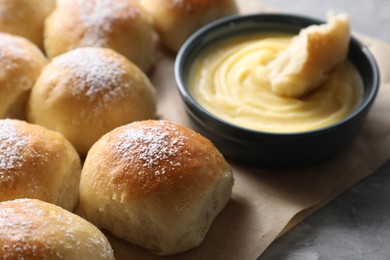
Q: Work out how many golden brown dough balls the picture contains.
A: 8